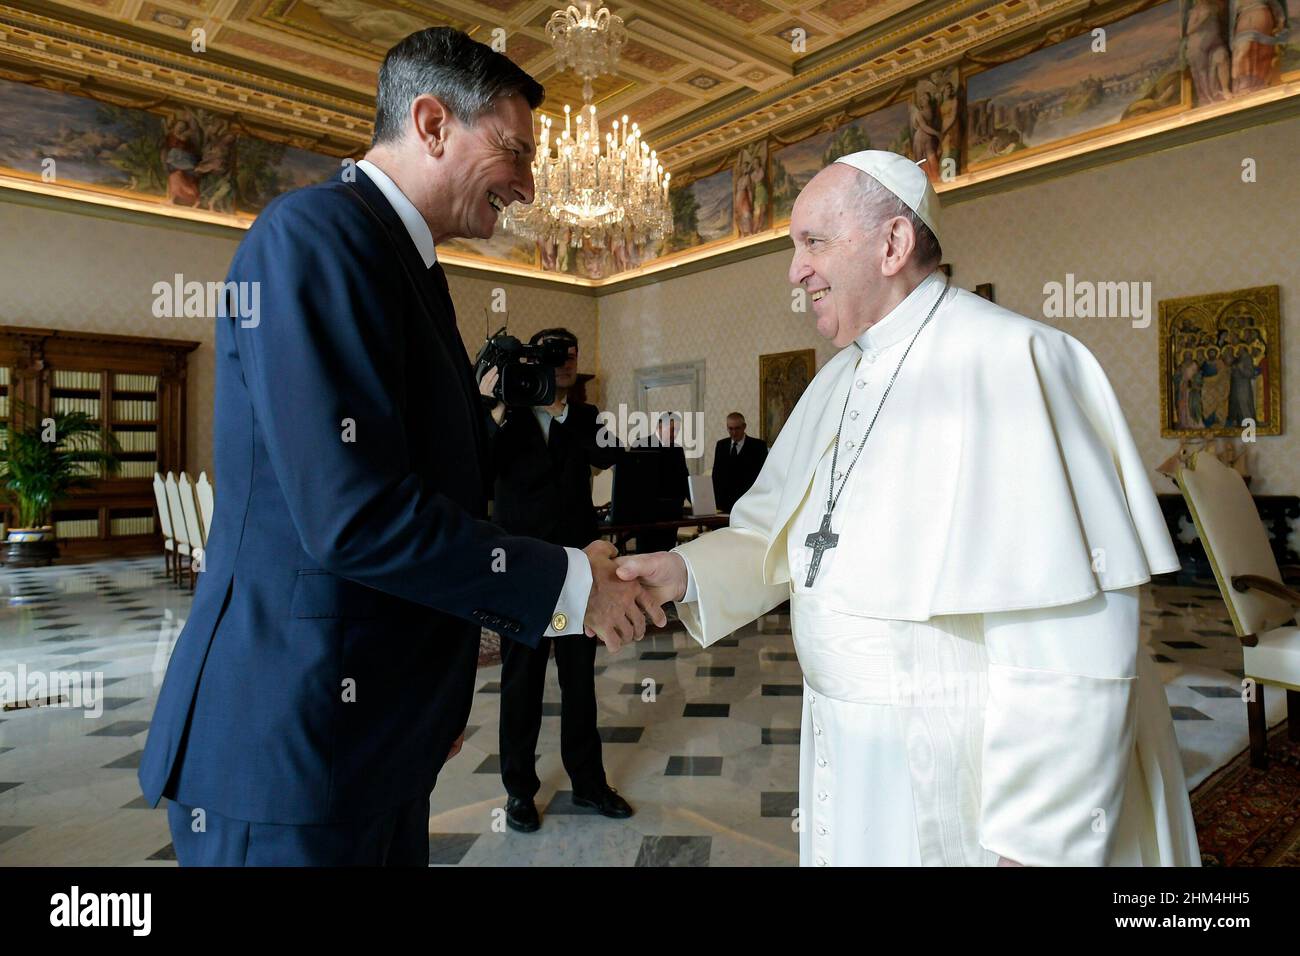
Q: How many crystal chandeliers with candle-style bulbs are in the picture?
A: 1